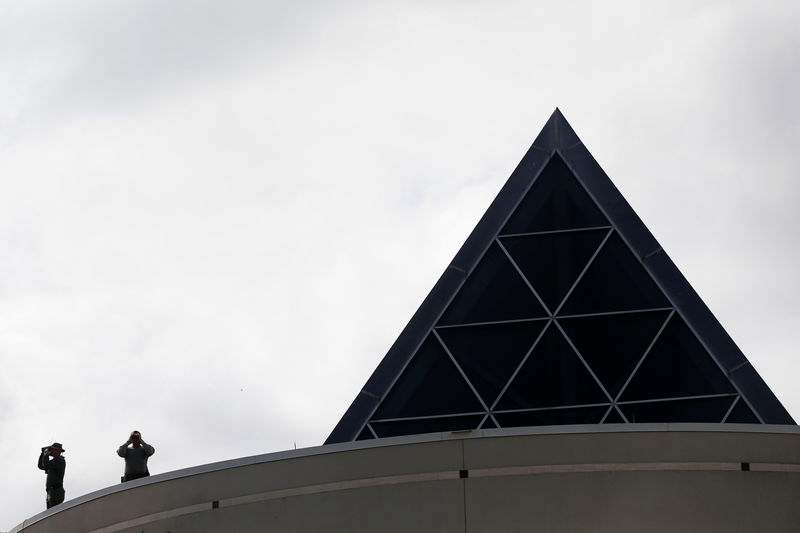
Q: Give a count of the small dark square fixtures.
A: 3